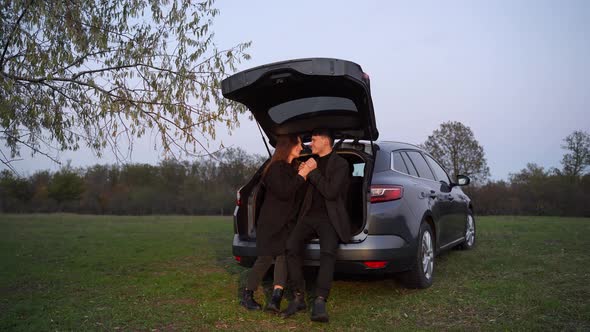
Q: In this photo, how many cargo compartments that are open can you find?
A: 1